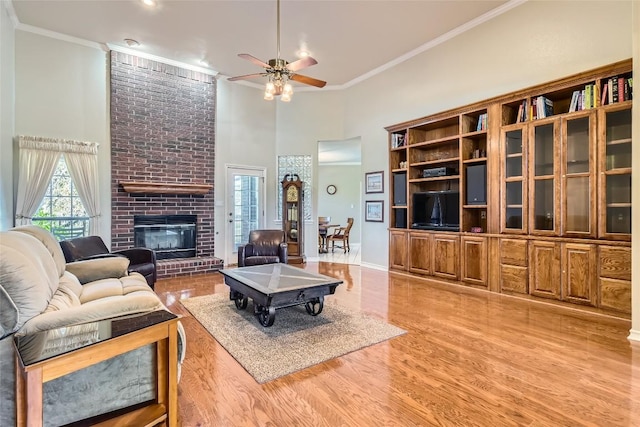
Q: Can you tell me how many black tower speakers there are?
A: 2